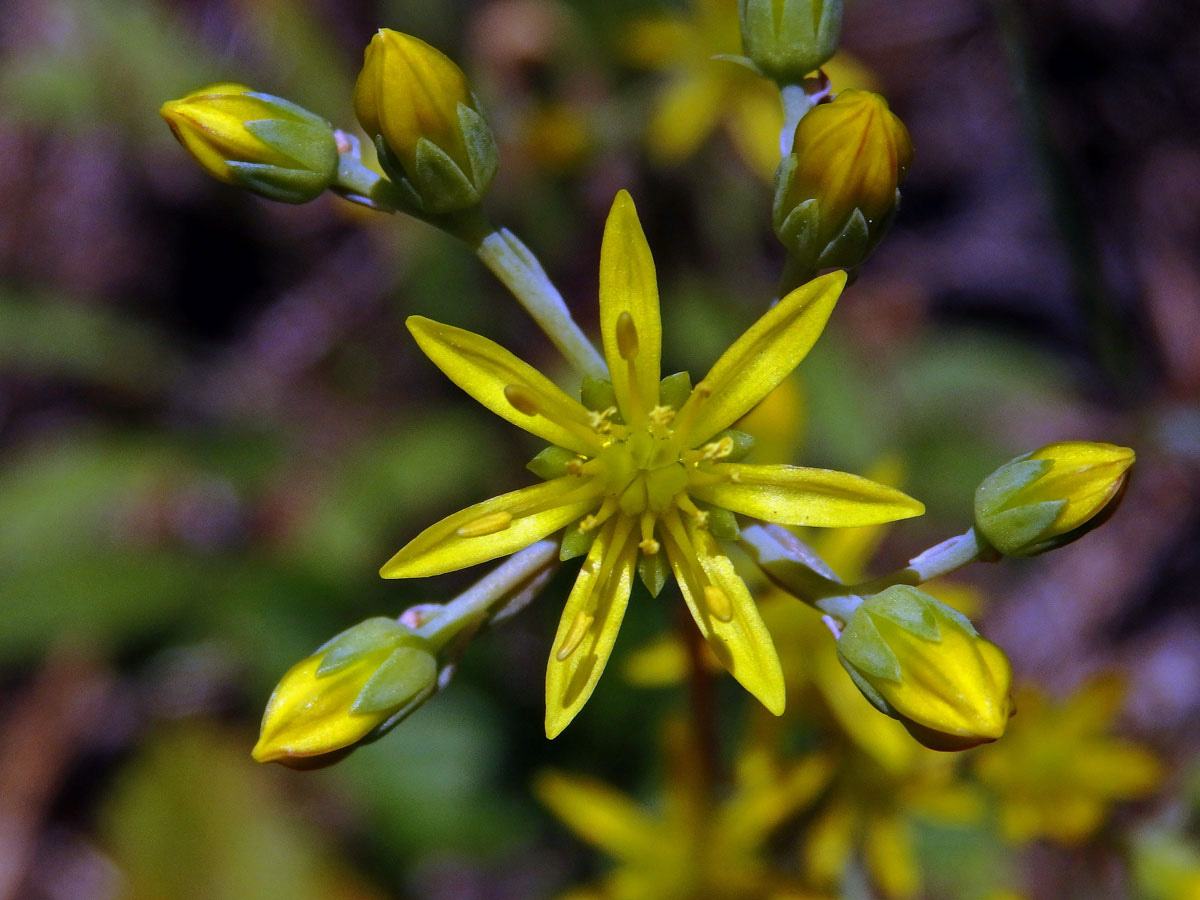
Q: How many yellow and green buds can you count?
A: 7